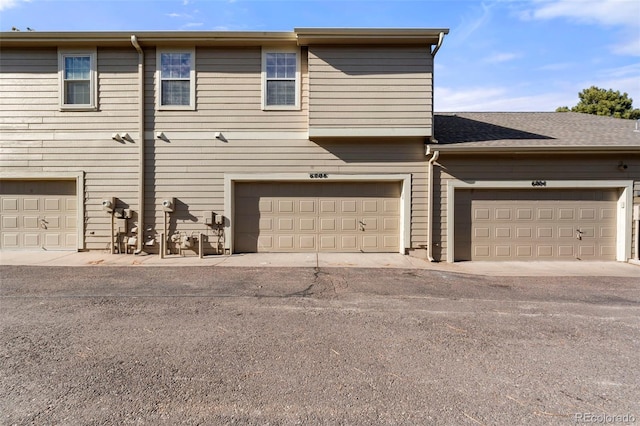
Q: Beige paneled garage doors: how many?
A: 3